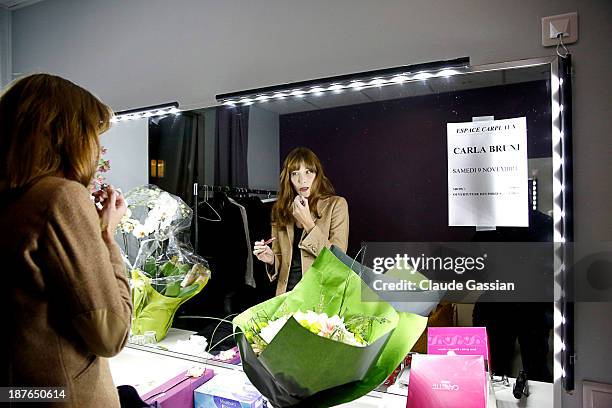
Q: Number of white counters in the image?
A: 1